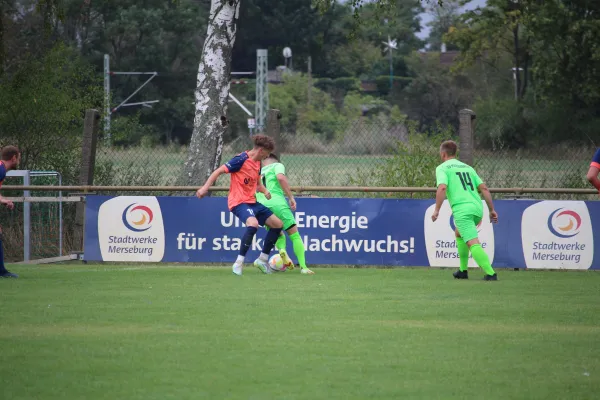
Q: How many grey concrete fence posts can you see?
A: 3